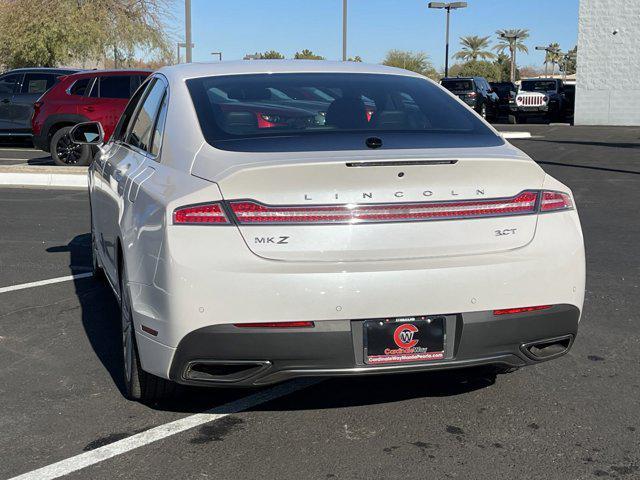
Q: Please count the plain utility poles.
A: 2